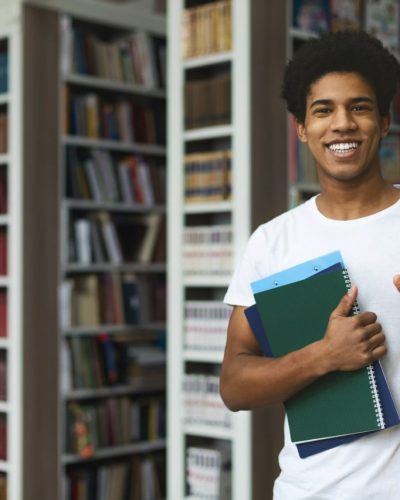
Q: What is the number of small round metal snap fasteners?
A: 2